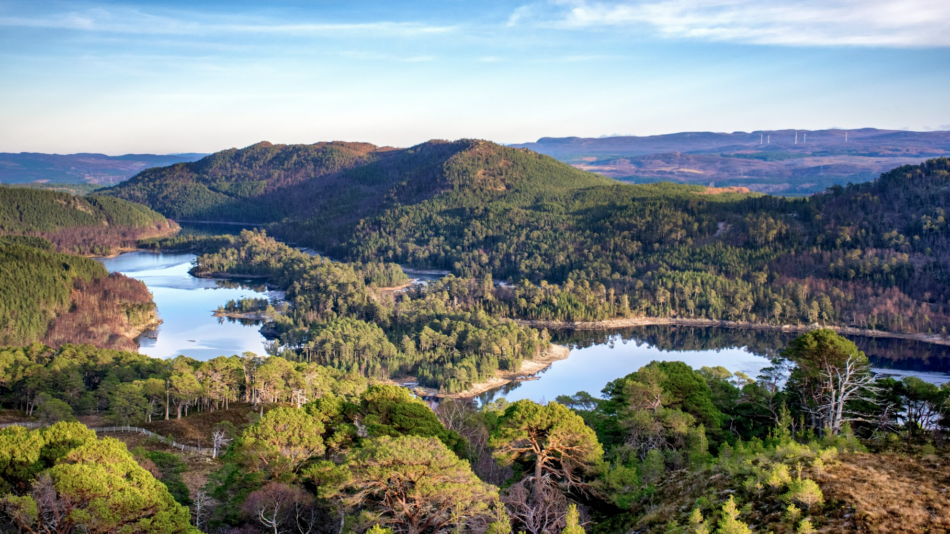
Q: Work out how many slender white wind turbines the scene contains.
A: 5